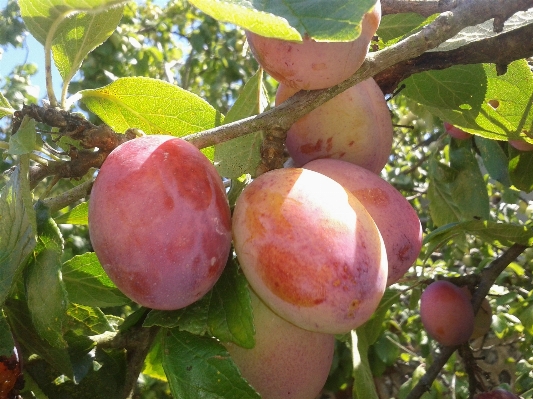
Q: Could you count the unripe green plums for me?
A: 0